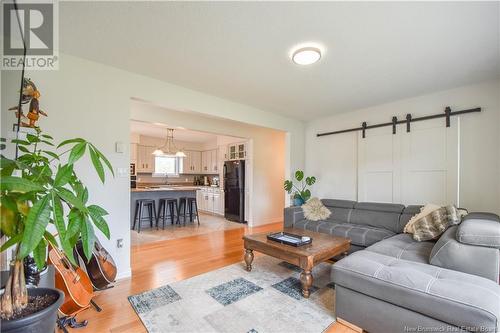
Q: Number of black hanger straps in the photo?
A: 4